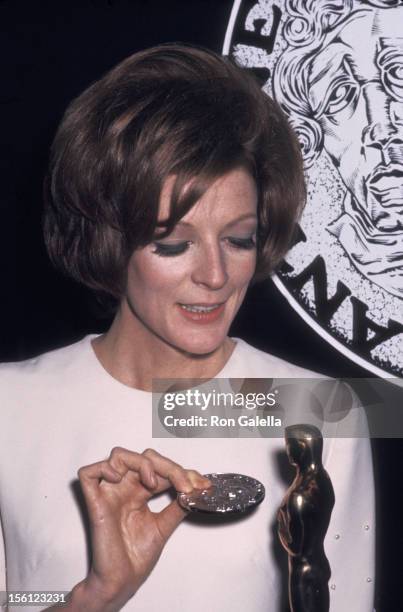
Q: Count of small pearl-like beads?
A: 4